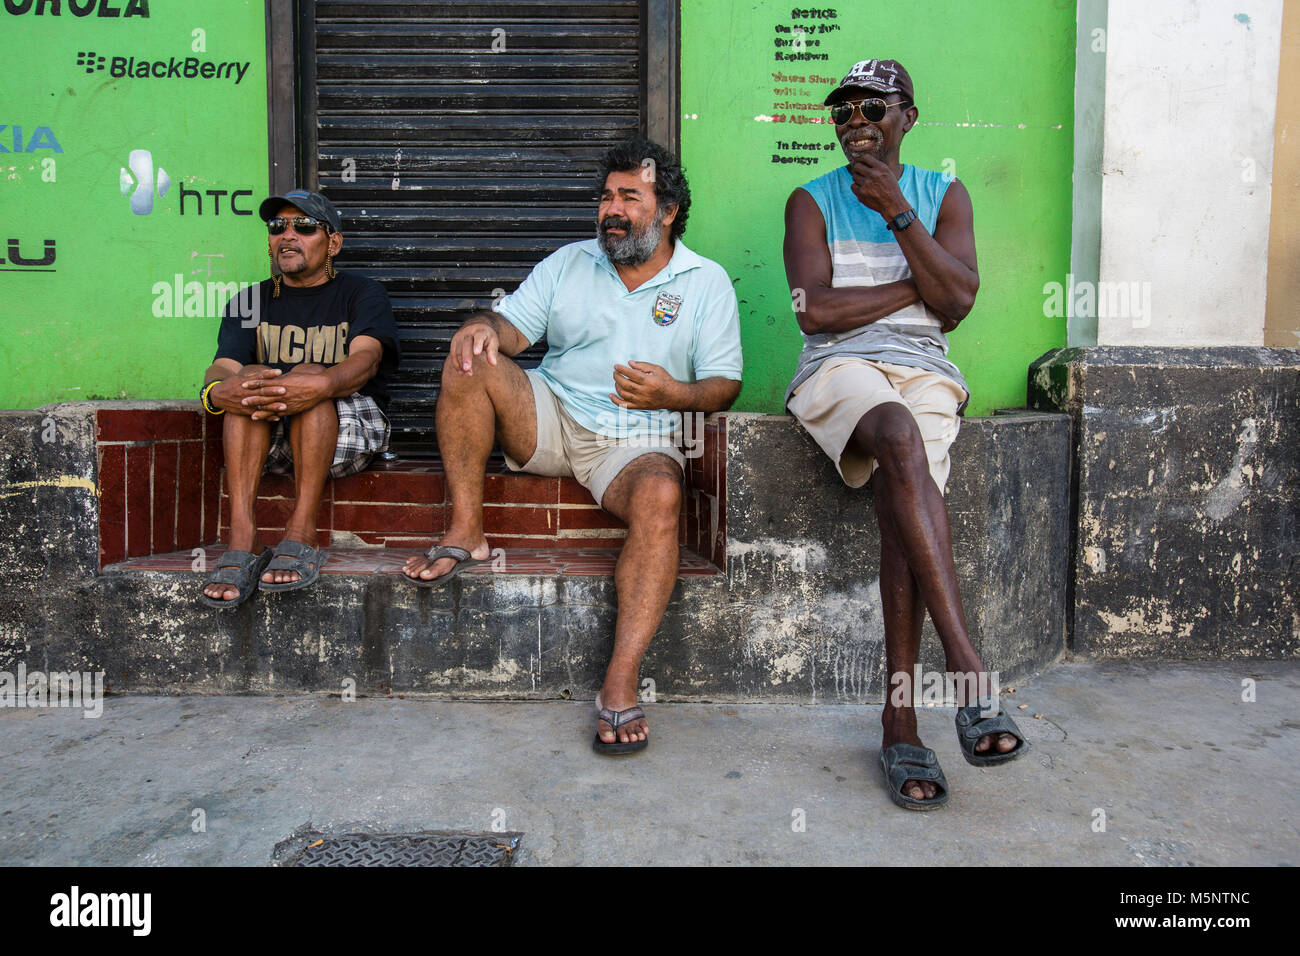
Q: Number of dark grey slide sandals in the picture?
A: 4